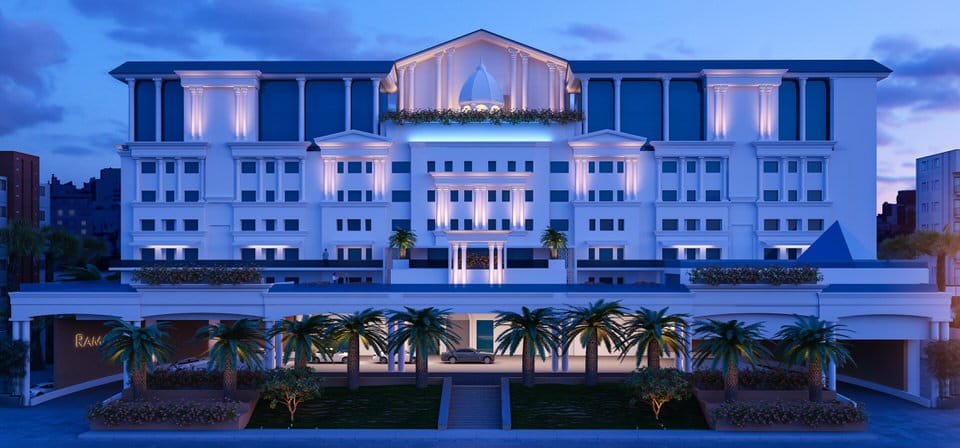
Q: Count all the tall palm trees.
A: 10